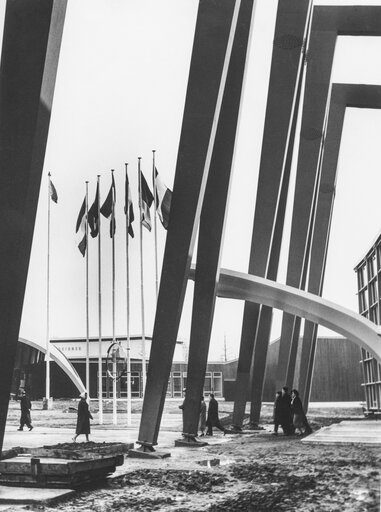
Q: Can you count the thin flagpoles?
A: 7